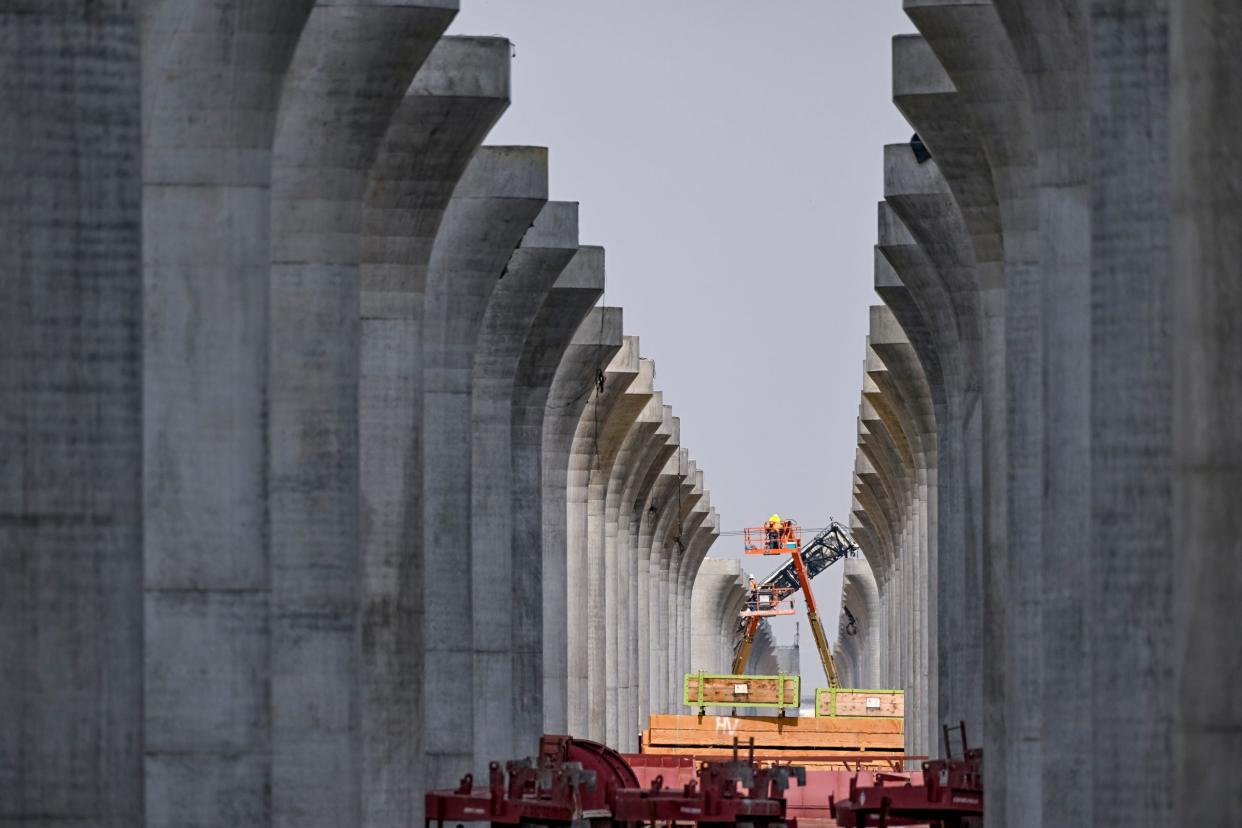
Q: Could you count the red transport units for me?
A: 3